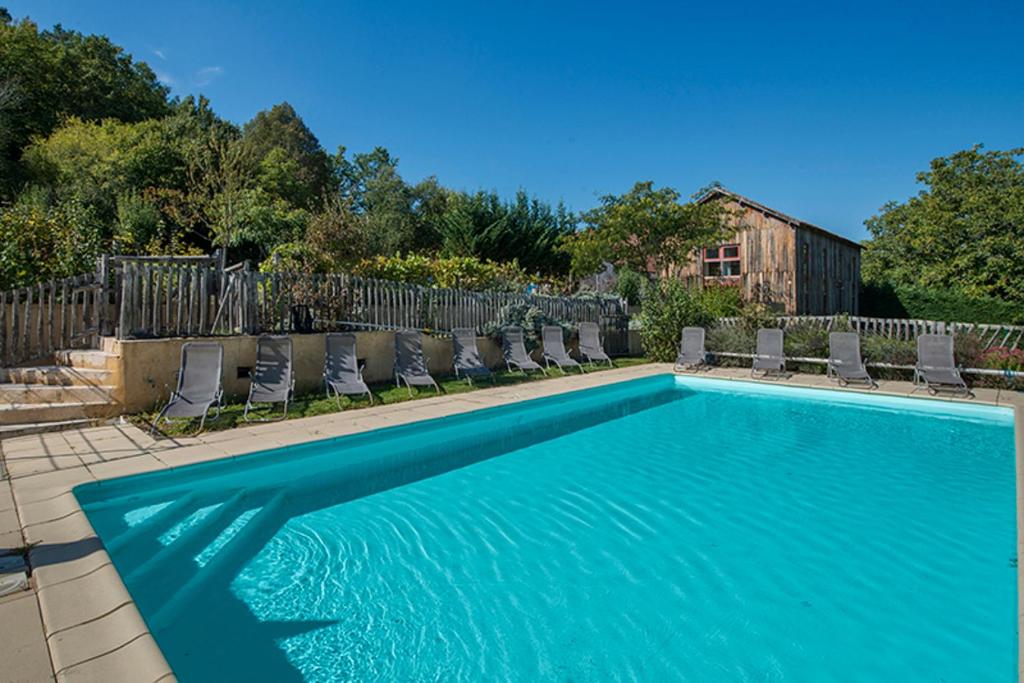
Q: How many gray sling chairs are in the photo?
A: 12